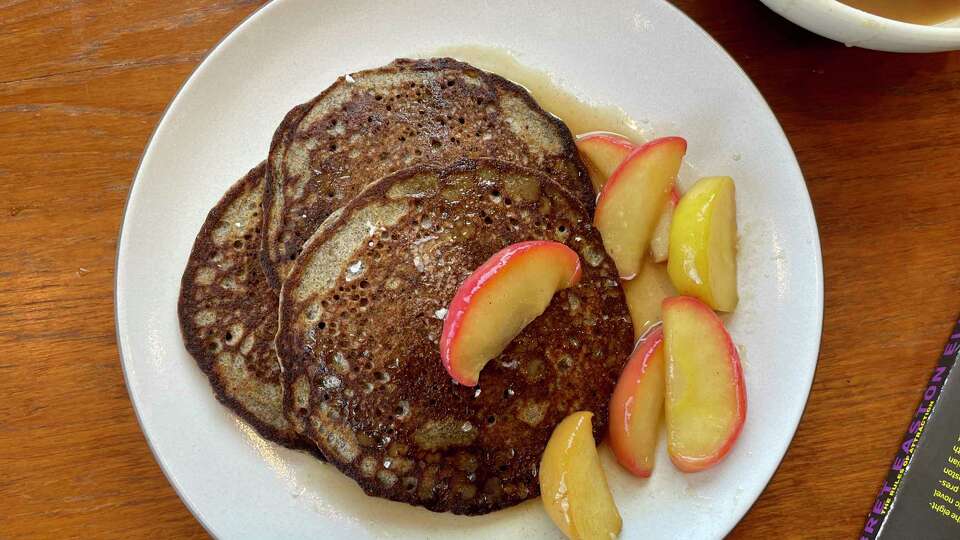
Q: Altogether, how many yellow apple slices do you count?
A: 2